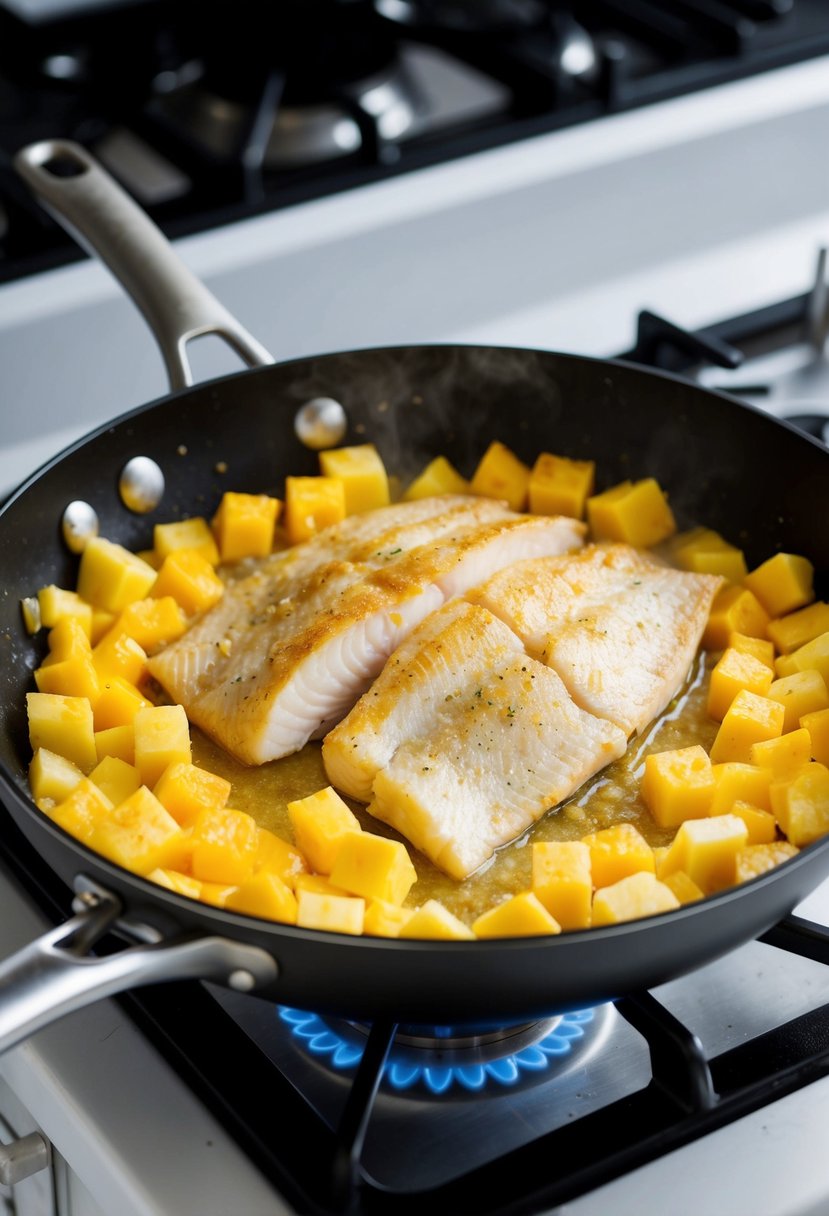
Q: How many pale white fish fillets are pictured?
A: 3